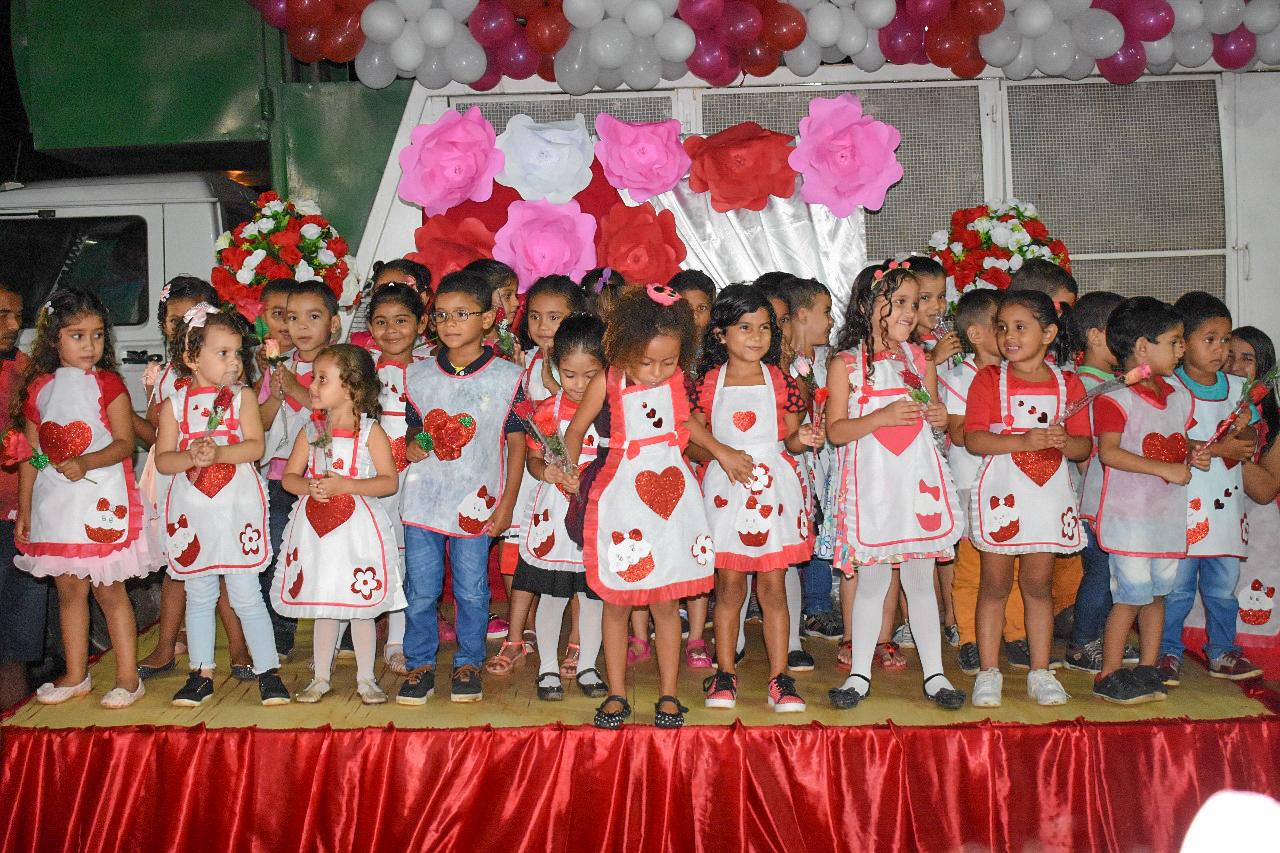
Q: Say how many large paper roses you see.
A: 8